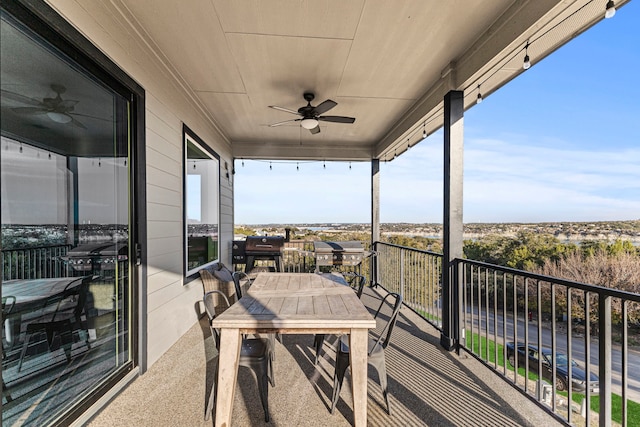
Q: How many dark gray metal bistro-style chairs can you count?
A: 4